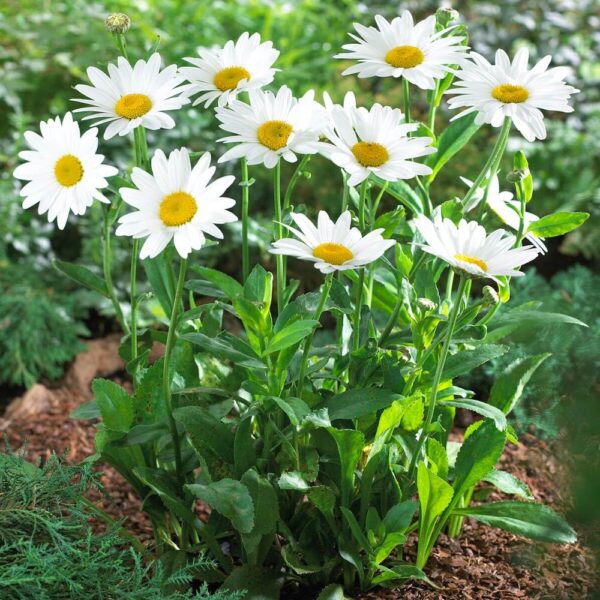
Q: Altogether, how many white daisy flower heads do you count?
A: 11